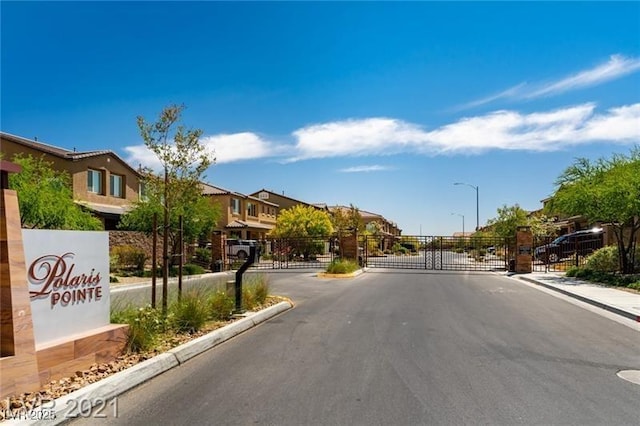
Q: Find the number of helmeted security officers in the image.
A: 0